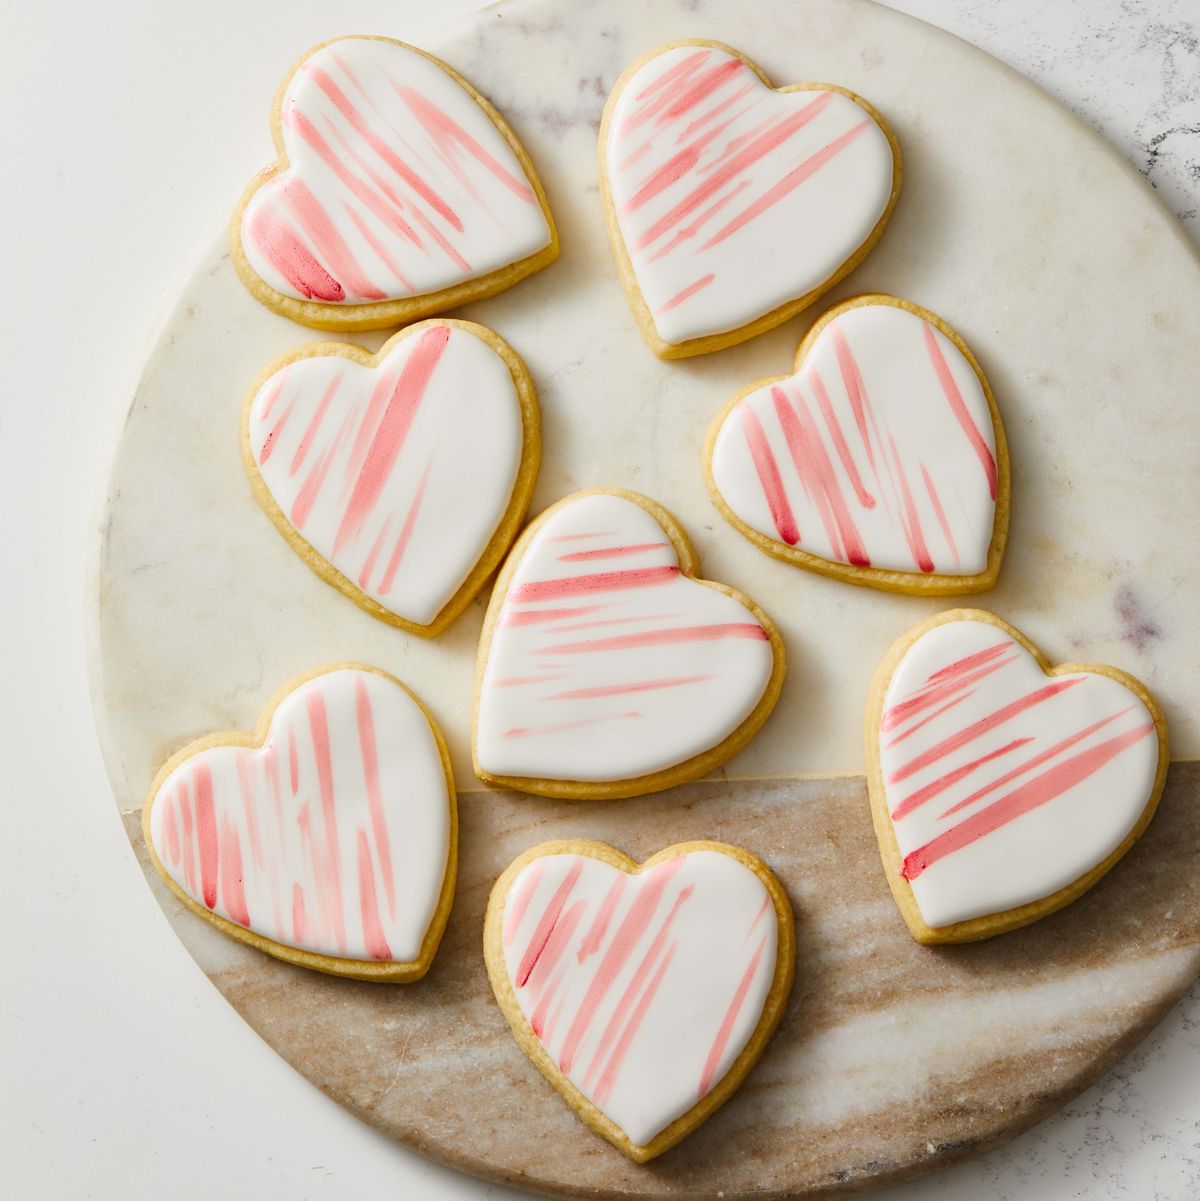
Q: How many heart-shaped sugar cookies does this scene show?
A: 8